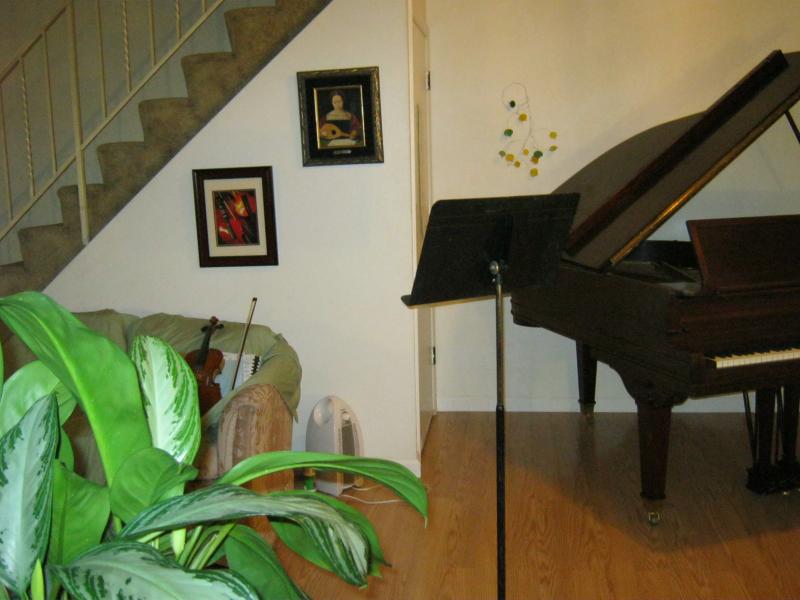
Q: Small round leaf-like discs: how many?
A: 12